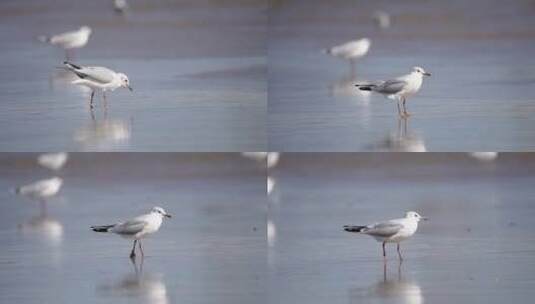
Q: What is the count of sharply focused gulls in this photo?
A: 4